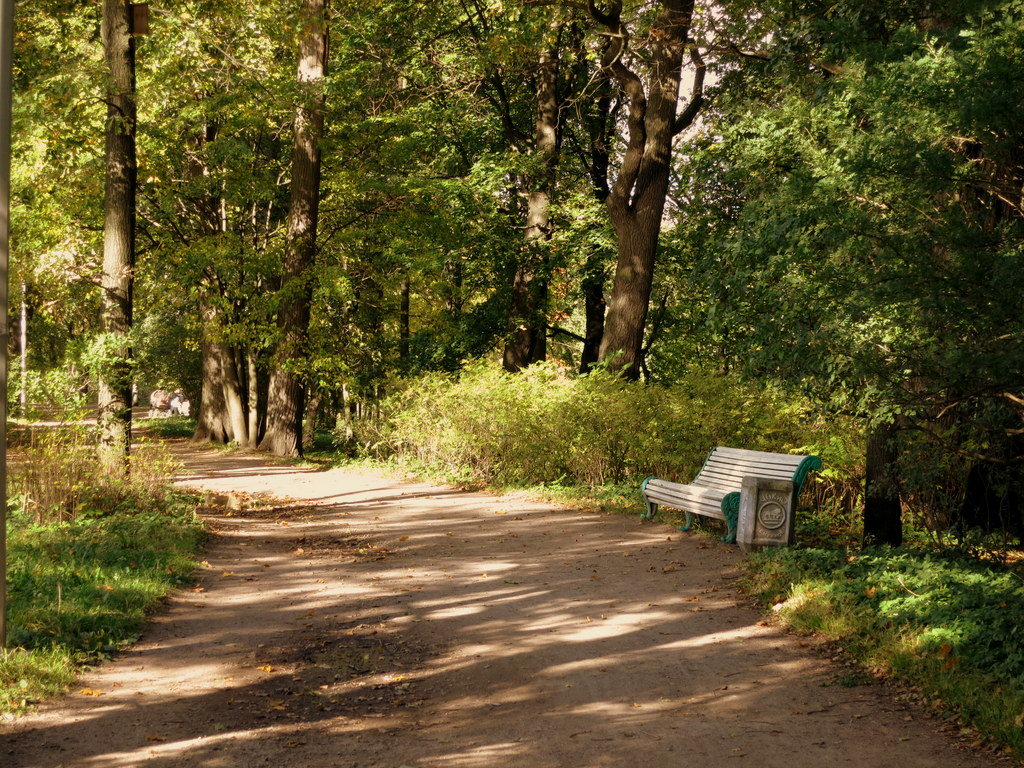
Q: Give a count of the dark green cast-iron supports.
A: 3